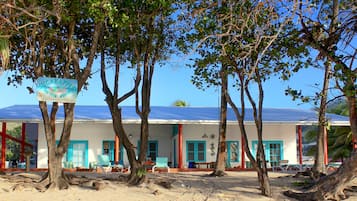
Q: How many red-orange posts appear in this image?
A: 7